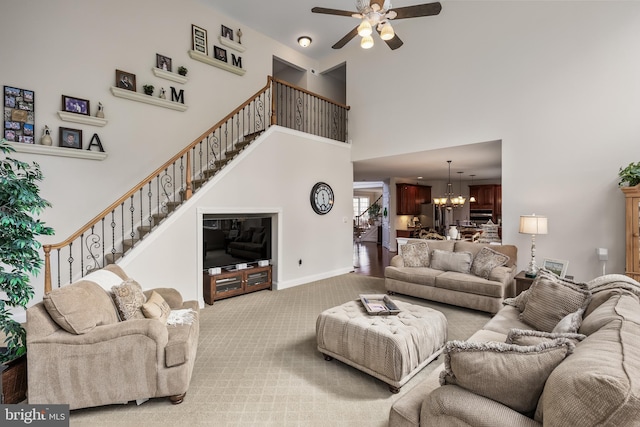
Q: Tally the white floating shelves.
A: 6